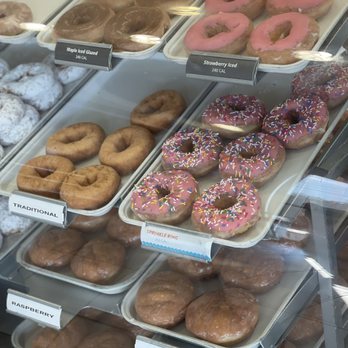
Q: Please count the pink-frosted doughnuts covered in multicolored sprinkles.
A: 7